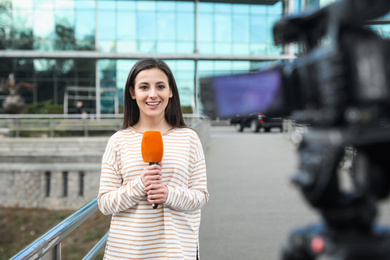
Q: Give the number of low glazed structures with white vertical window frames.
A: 1